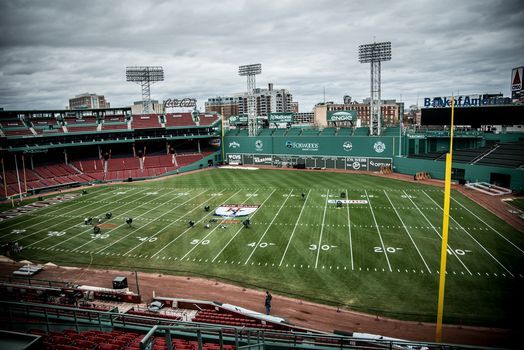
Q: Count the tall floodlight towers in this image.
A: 3